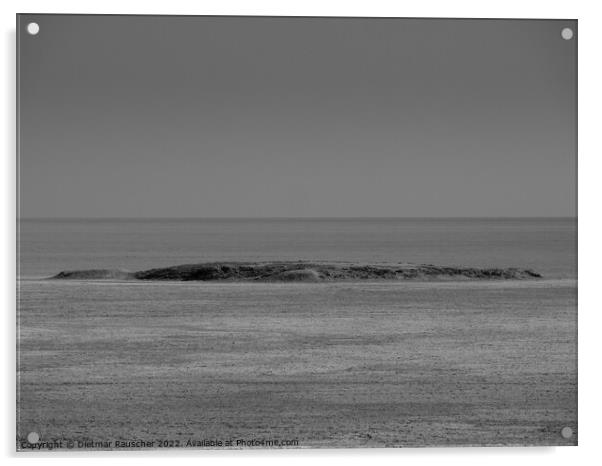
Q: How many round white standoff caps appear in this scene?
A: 4